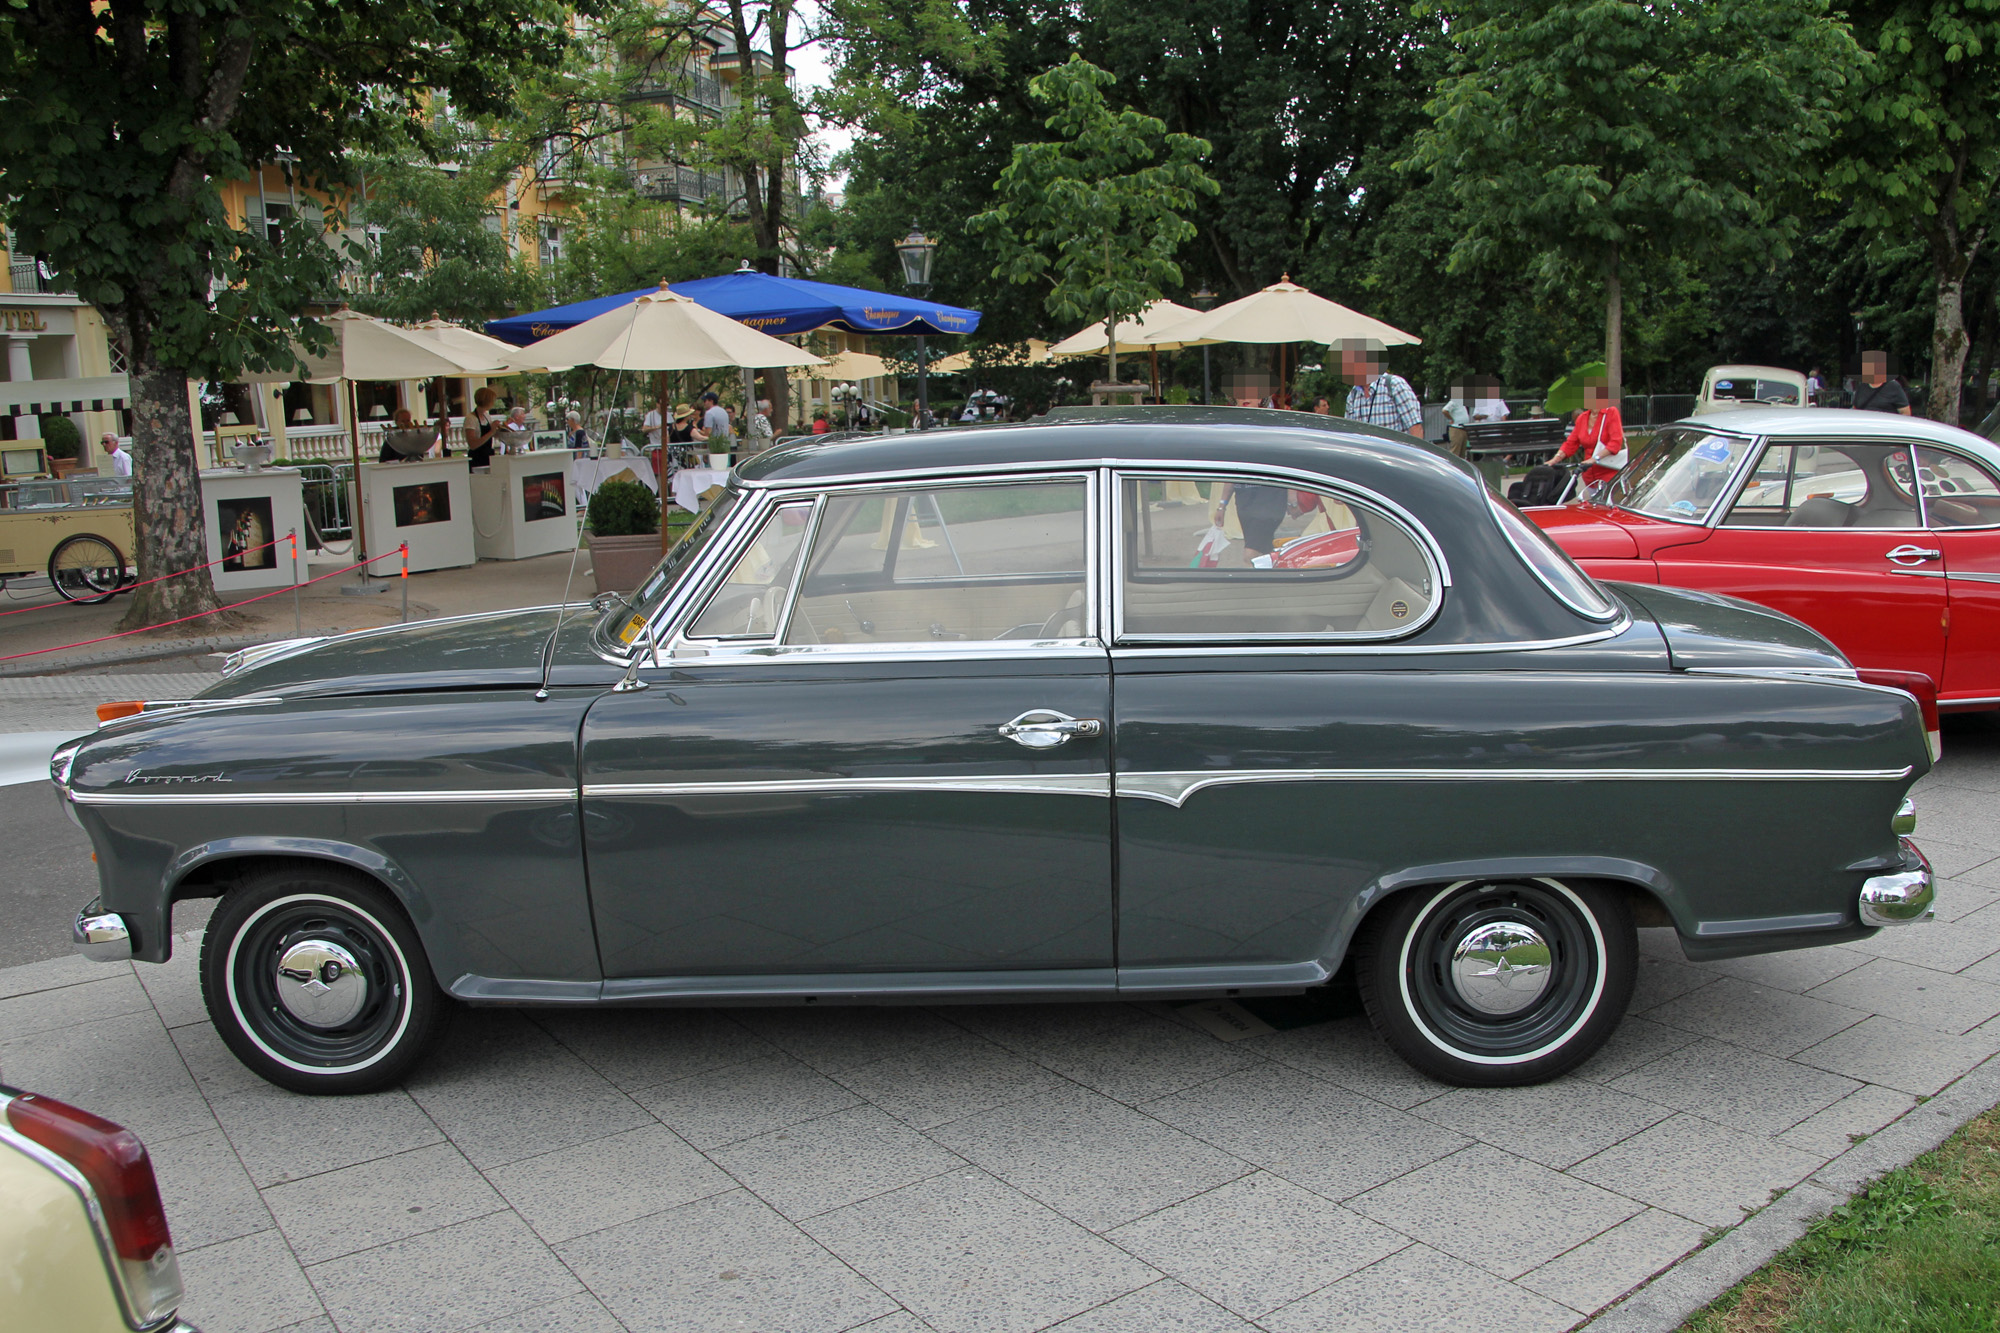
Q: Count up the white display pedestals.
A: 3